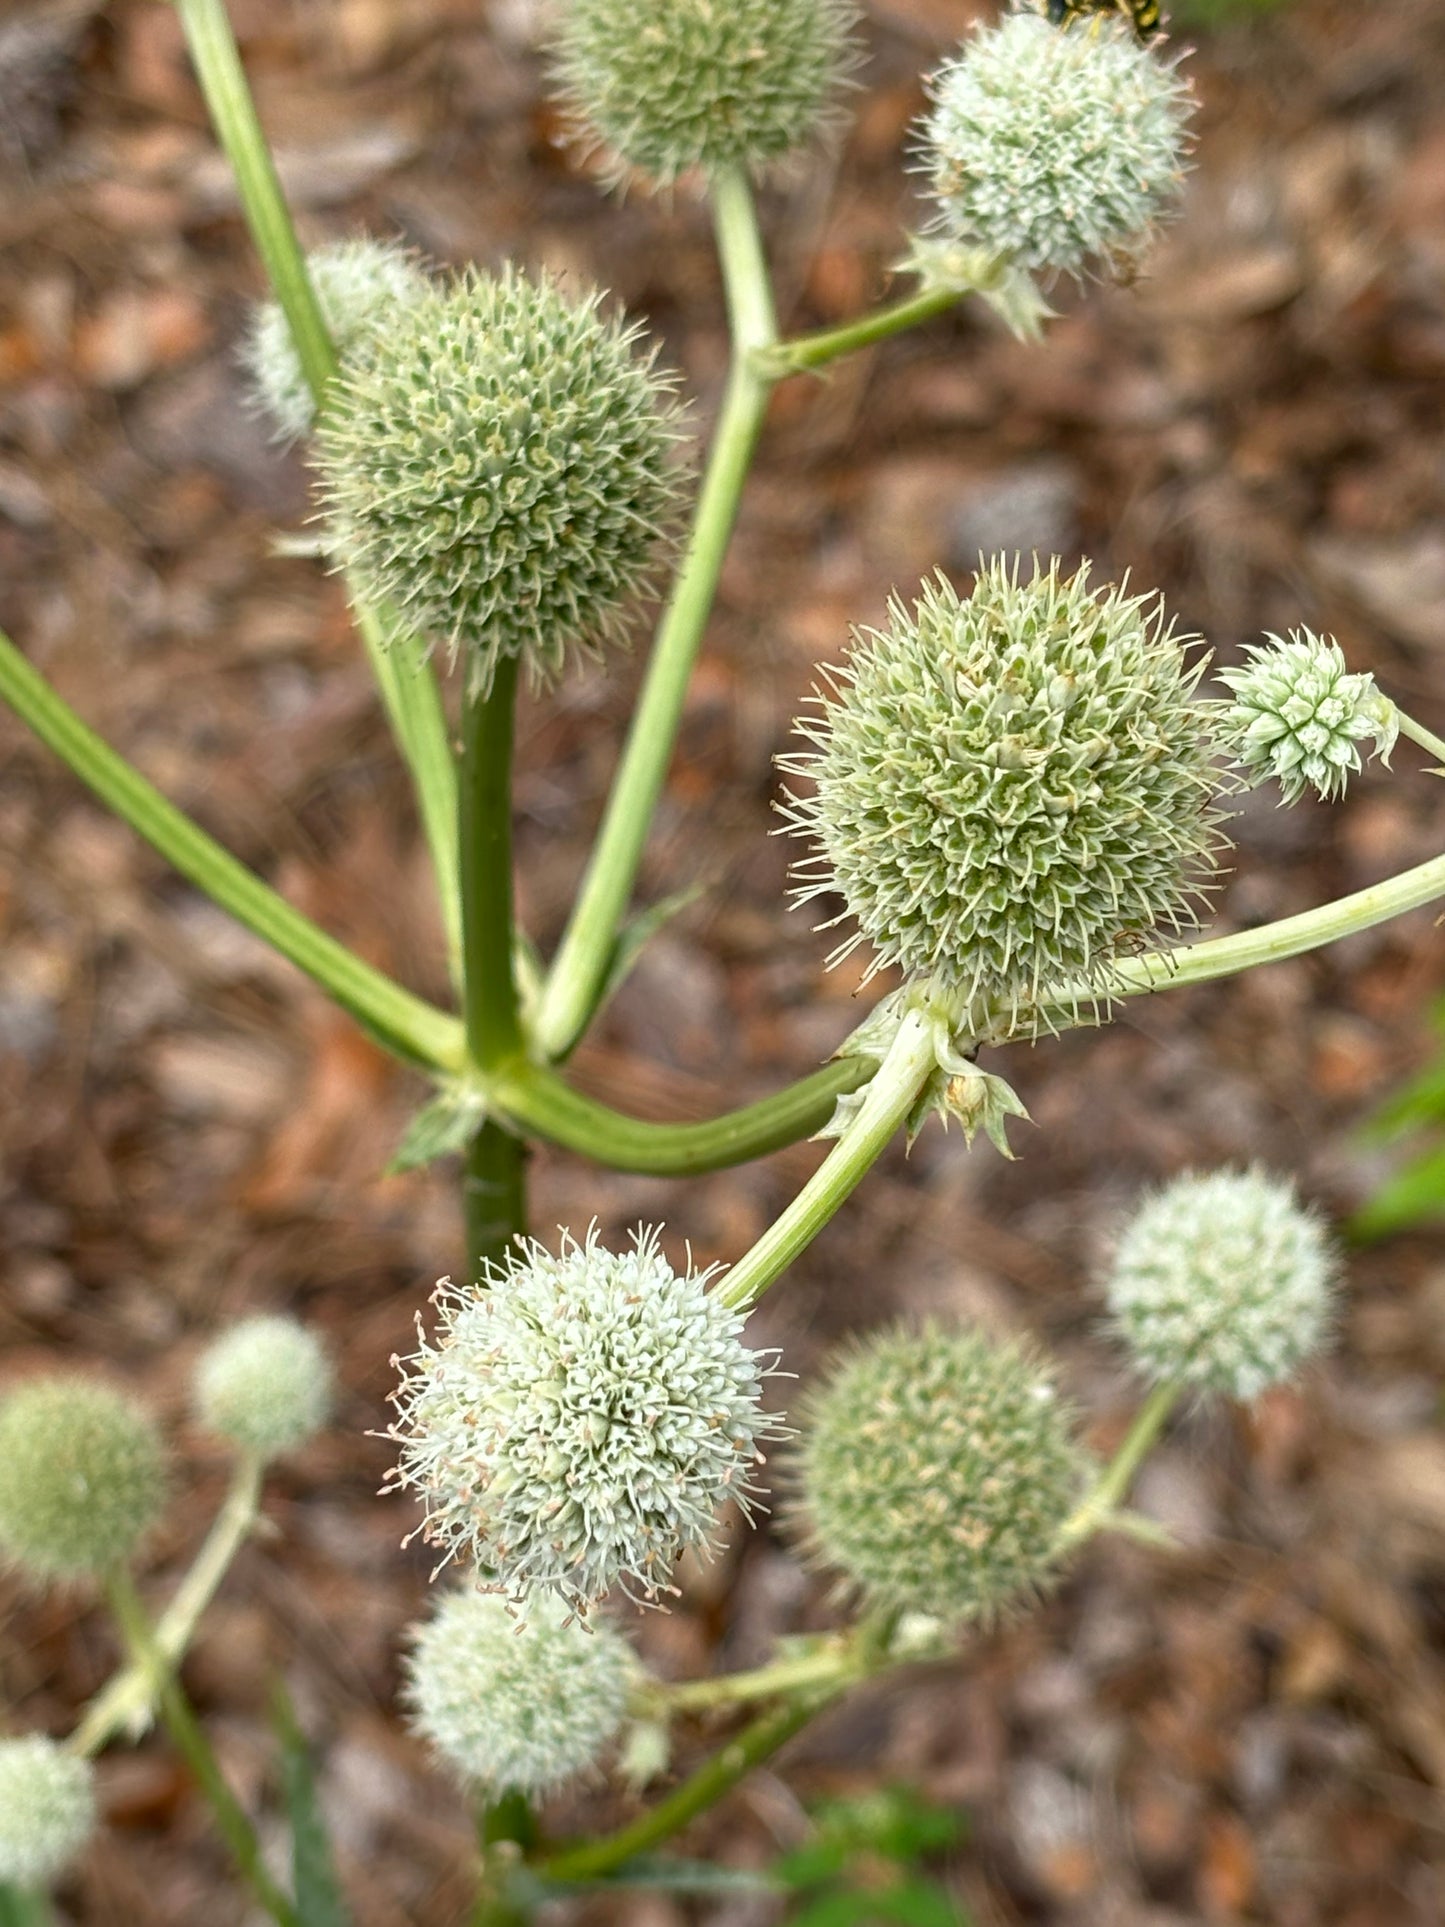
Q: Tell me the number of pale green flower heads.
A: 13